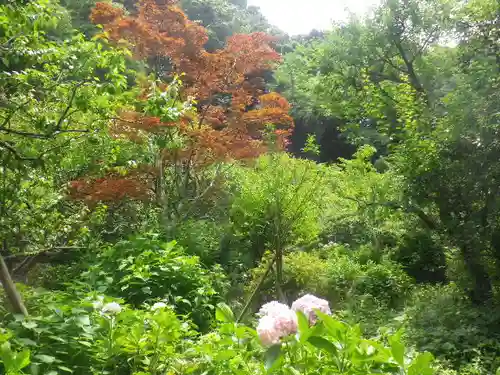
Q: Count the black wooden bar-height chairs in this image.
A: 0